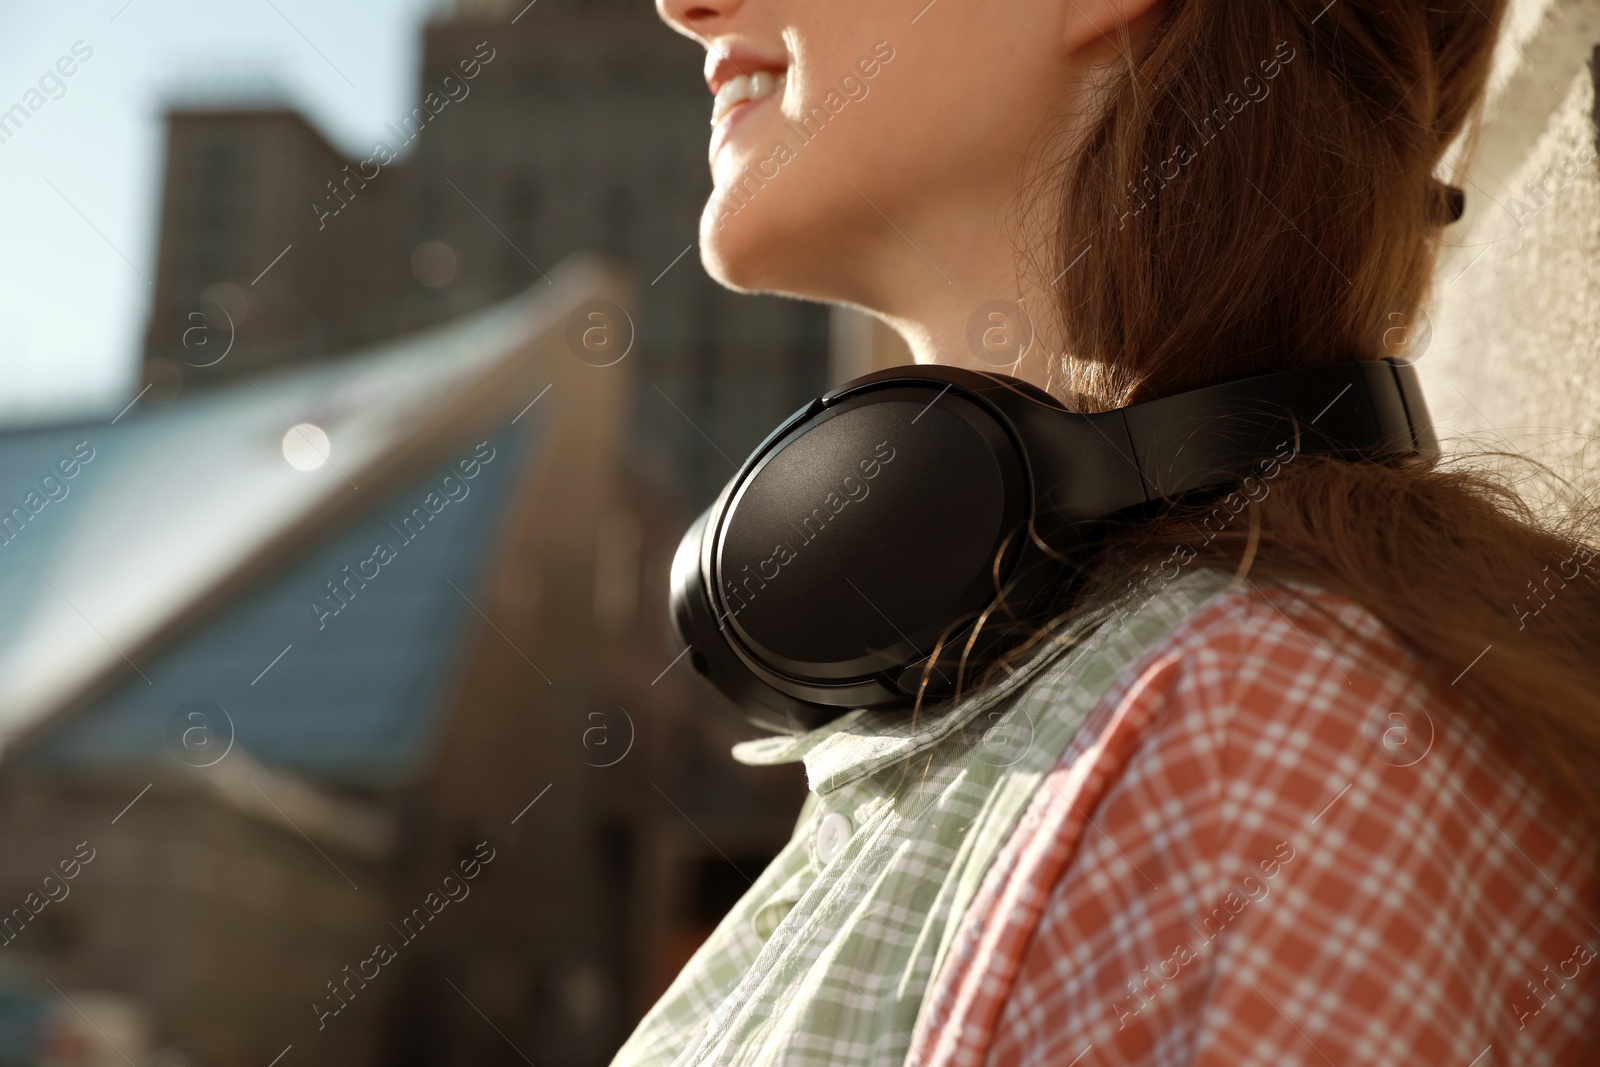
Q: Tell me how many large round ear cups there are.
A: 1